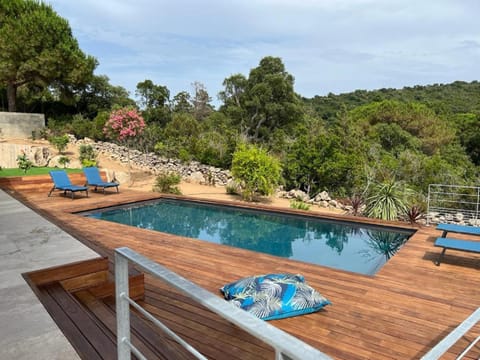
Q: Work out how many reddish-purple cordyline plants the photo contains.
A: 2